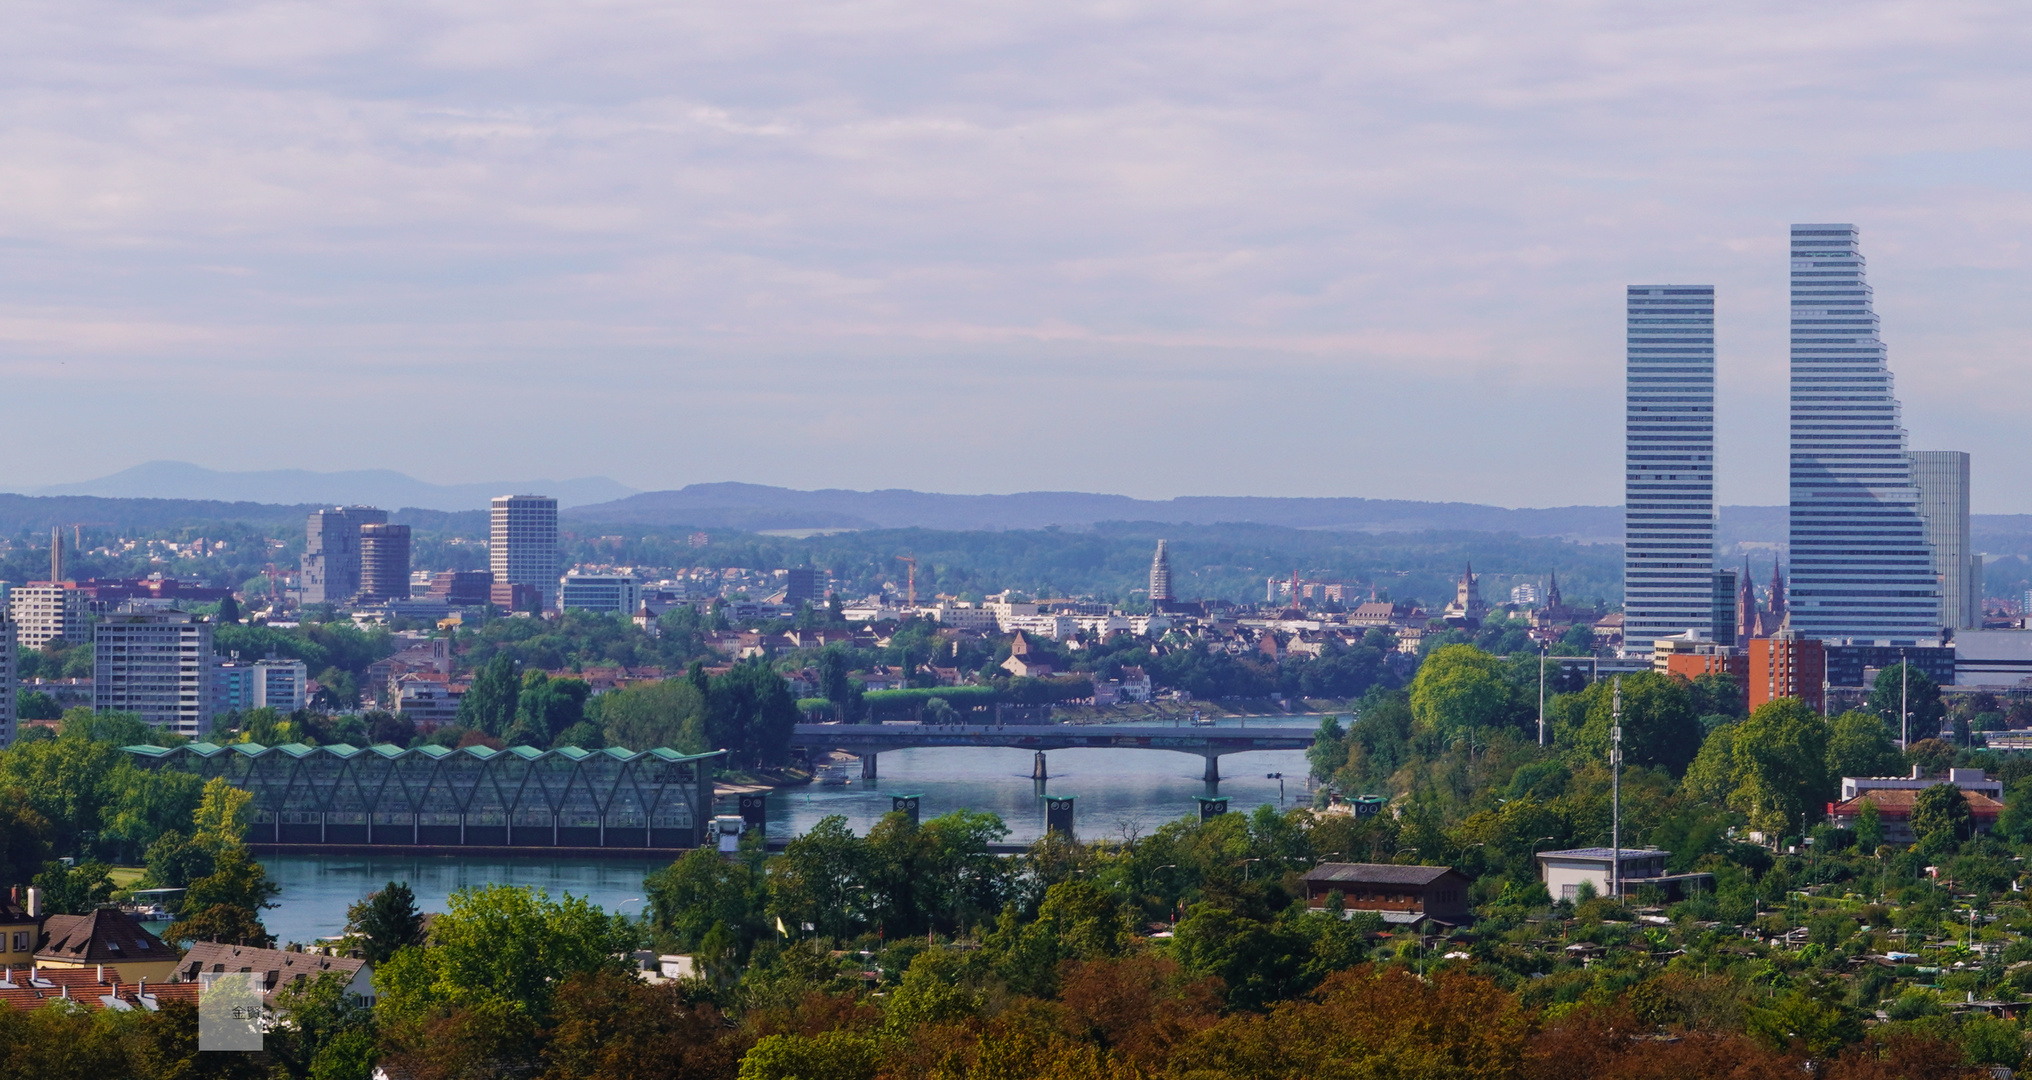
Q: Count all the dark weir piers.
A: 5